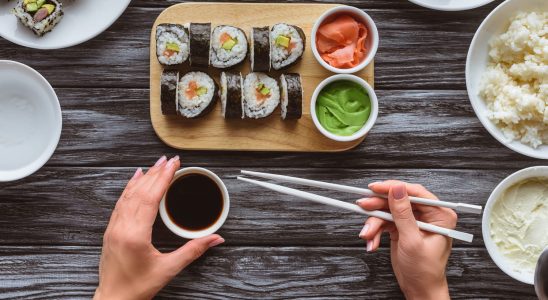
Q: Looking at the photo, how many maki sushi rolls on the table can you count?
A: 10